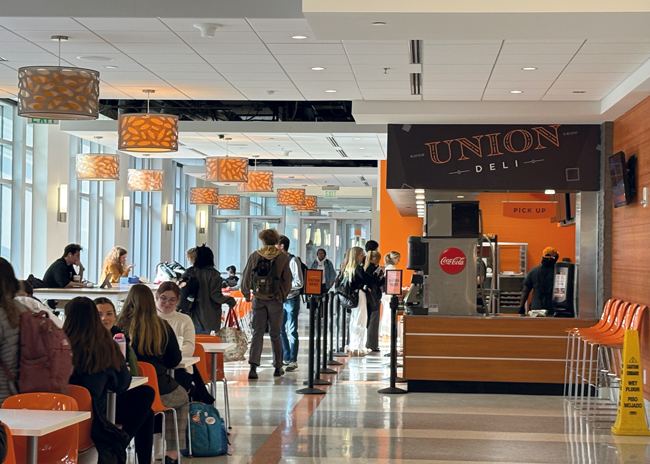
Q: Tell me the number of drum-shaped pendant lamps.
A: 10